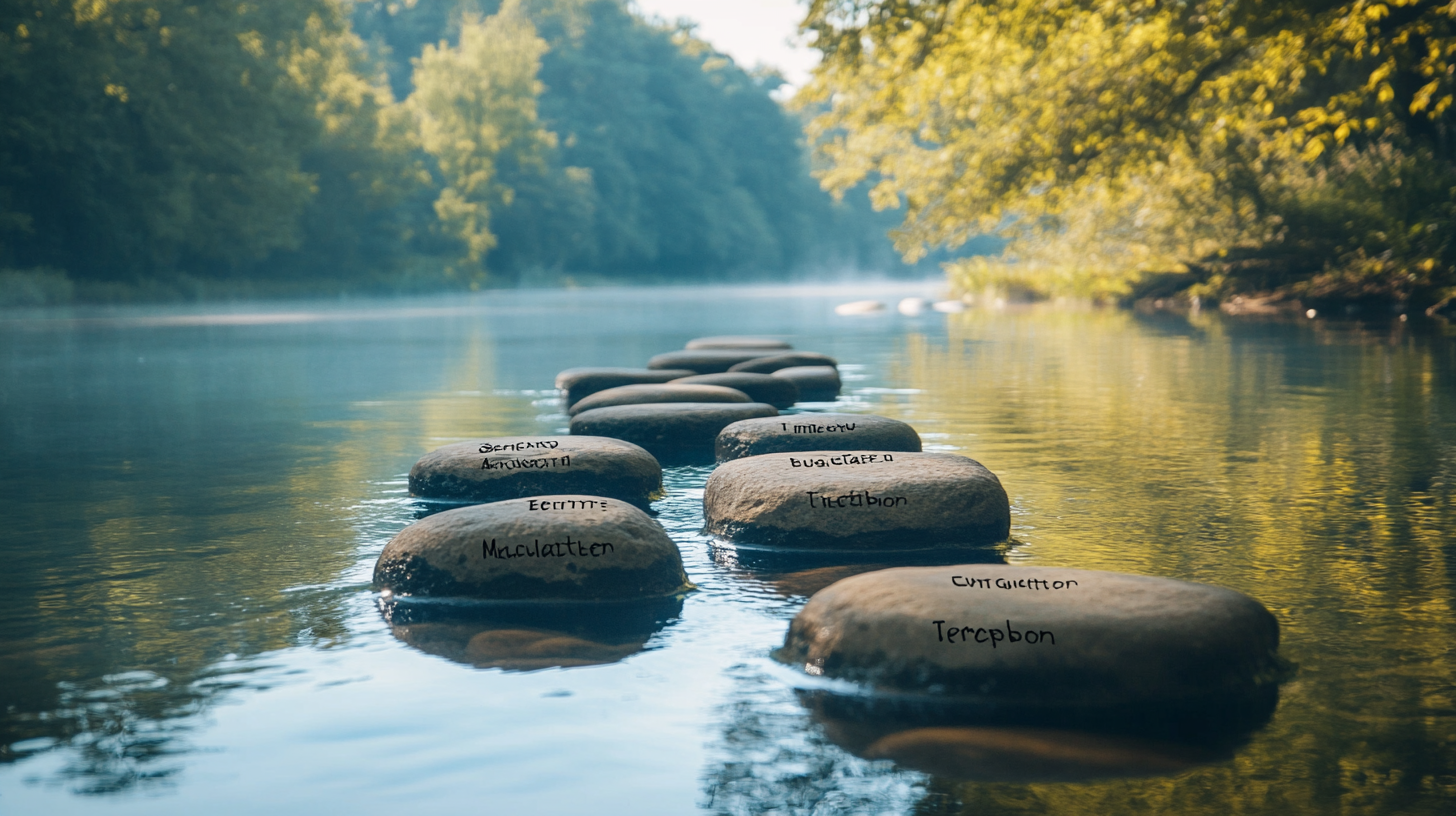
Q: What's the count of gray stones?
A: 13